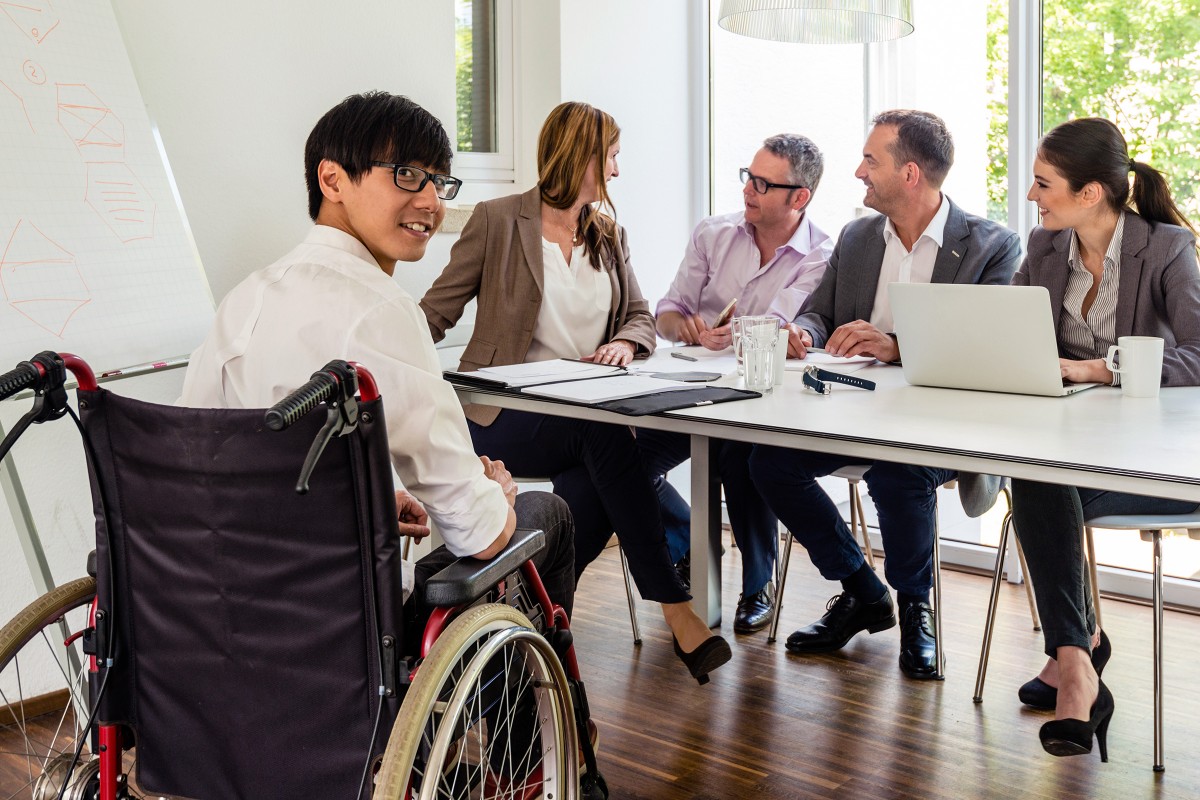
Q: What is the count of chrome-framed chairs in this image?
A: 4